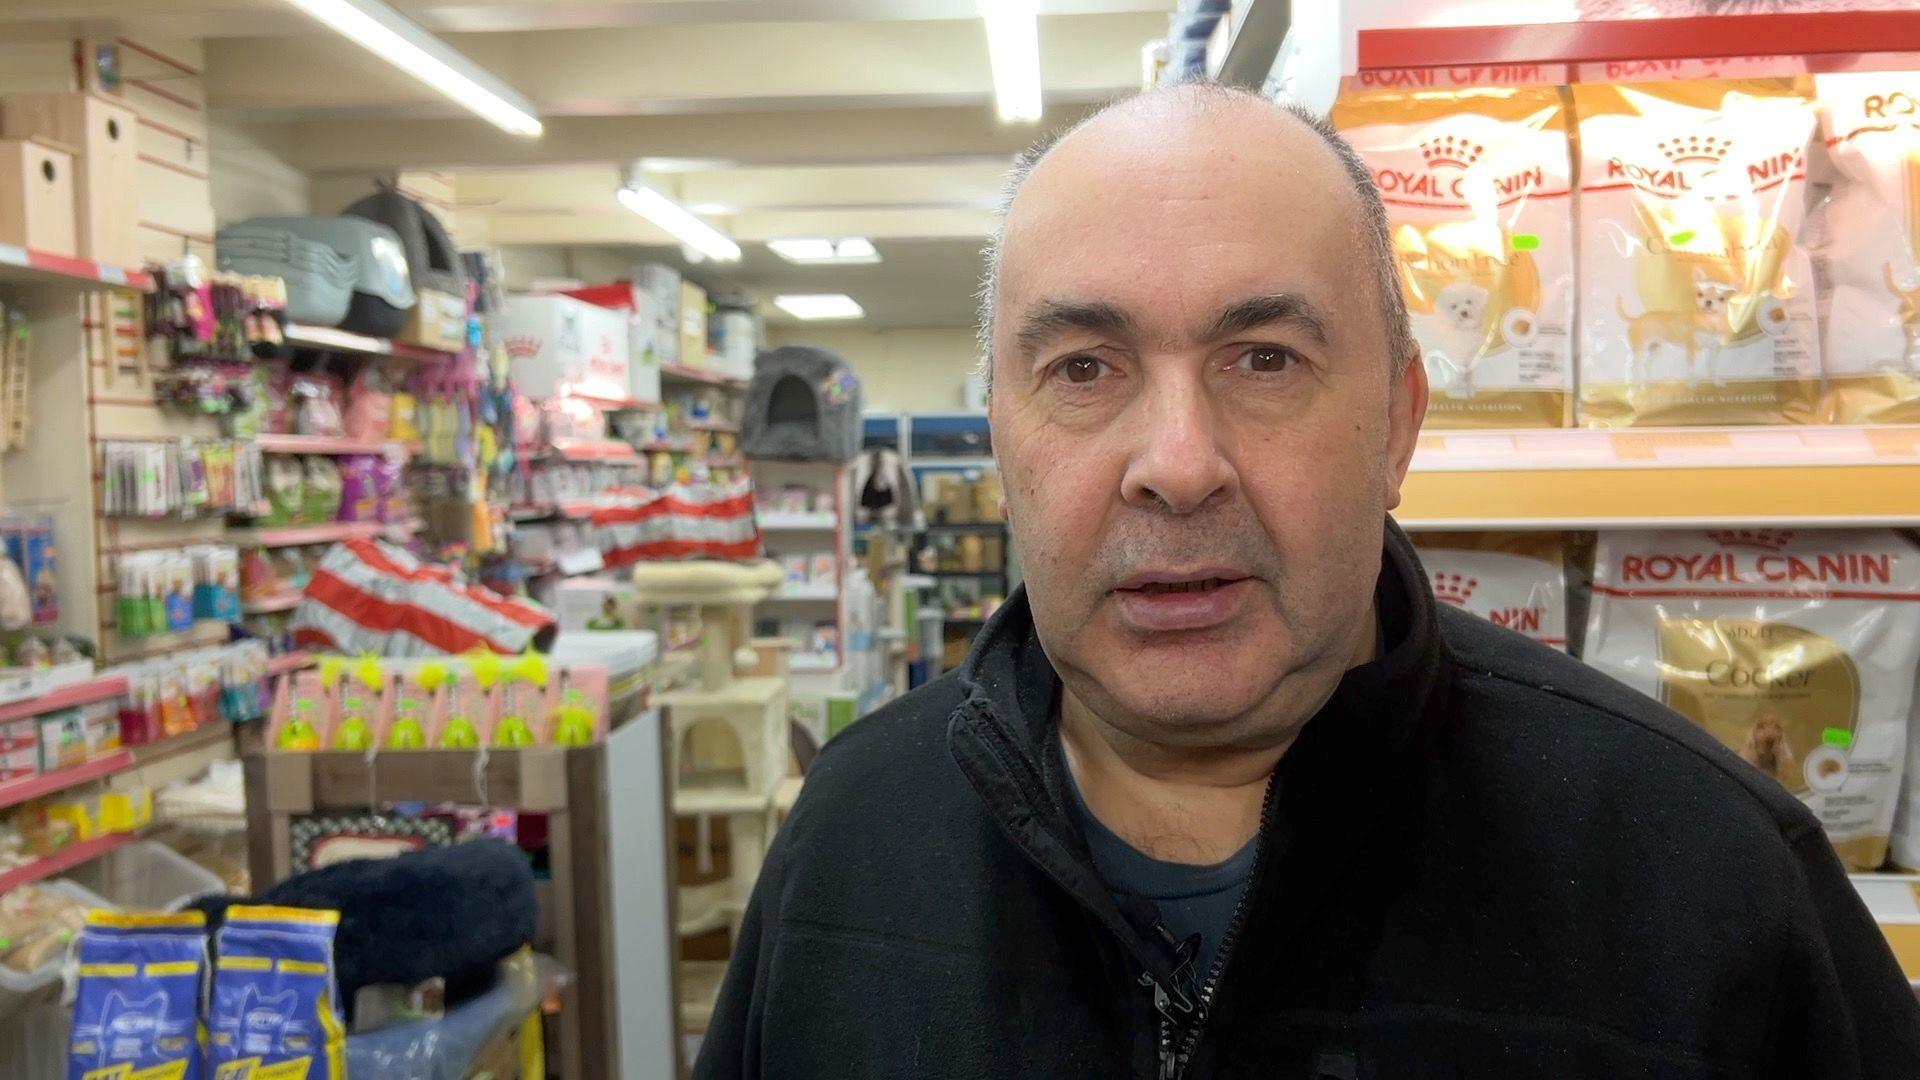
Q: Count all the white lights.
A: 5